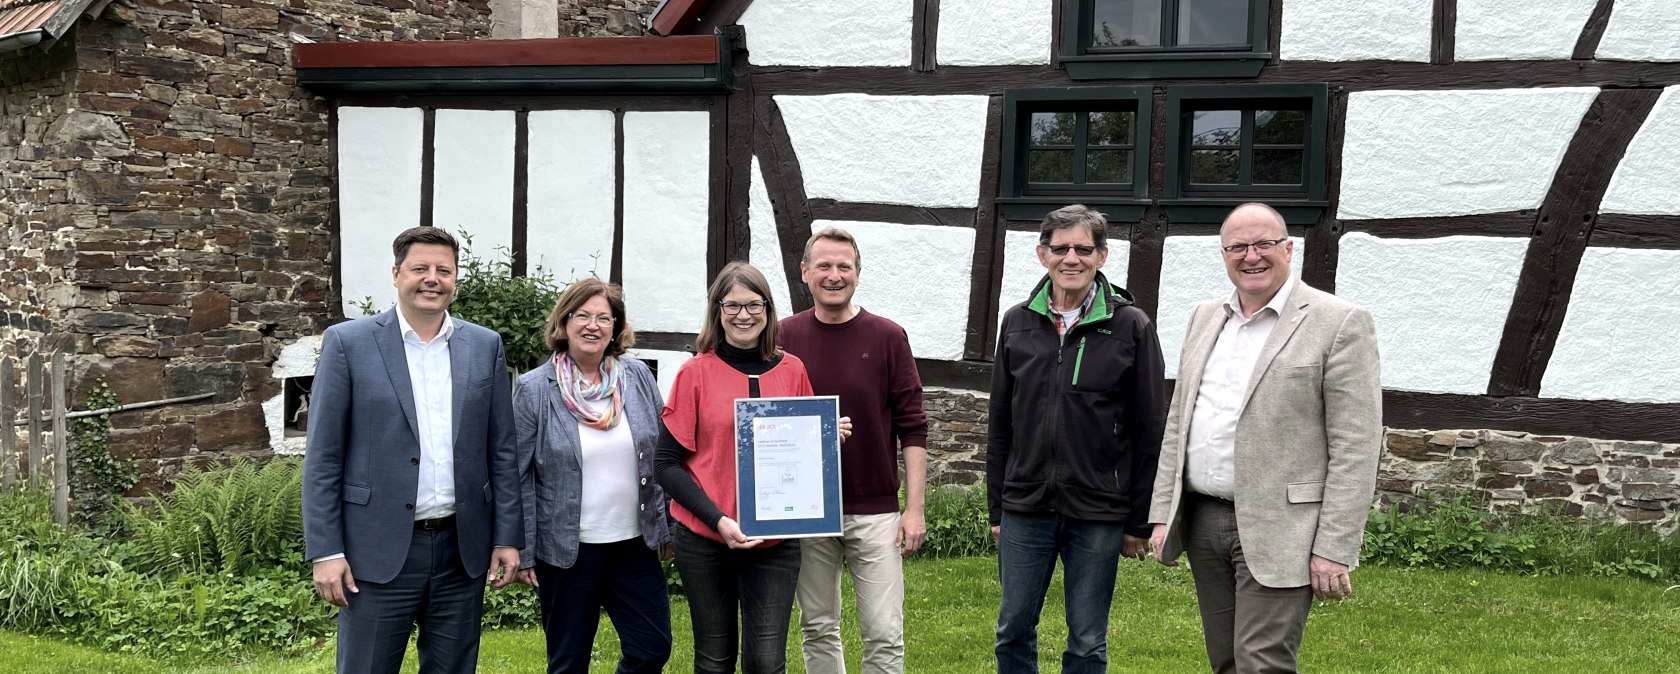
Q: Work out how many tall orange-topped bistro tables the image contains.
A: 0